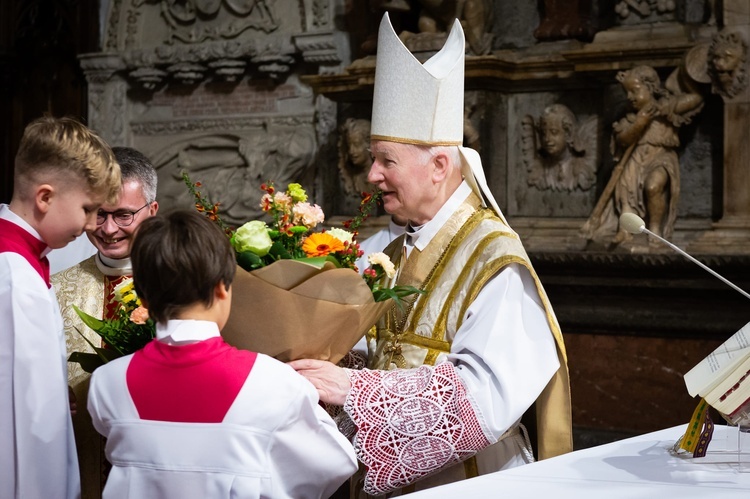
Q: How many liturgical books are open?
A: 1